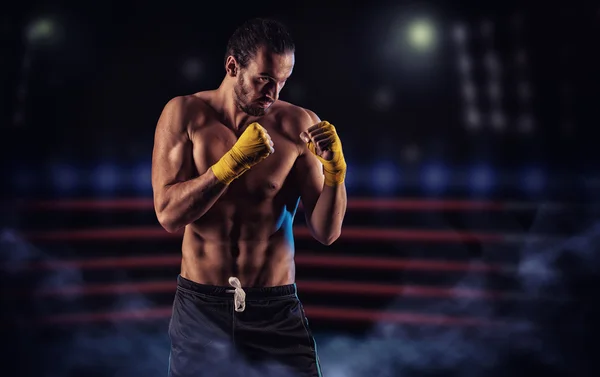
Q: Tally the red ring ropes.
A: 5